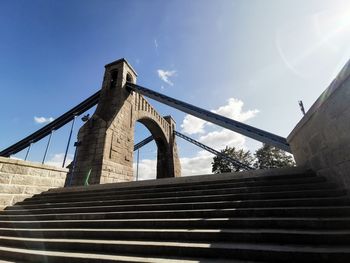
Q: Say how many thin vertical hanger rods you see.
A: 4